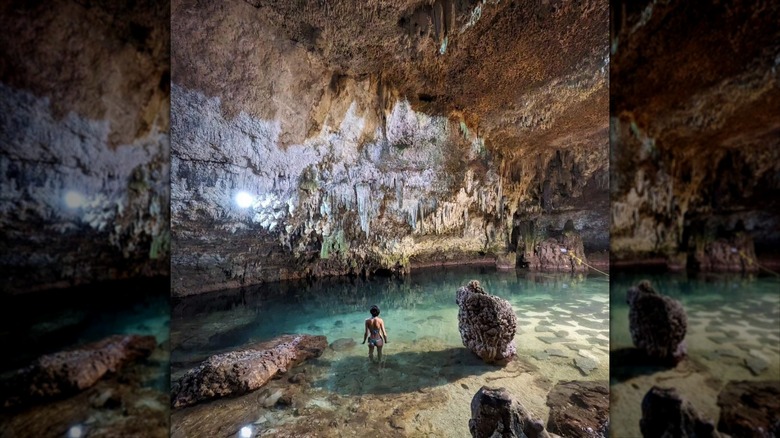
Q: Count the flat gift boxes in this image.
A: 0